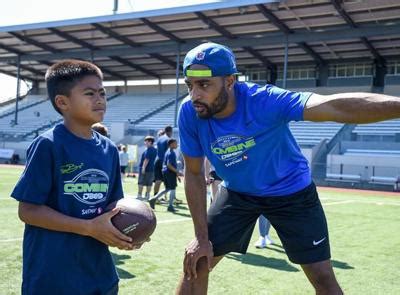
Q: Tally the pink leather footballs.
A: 0